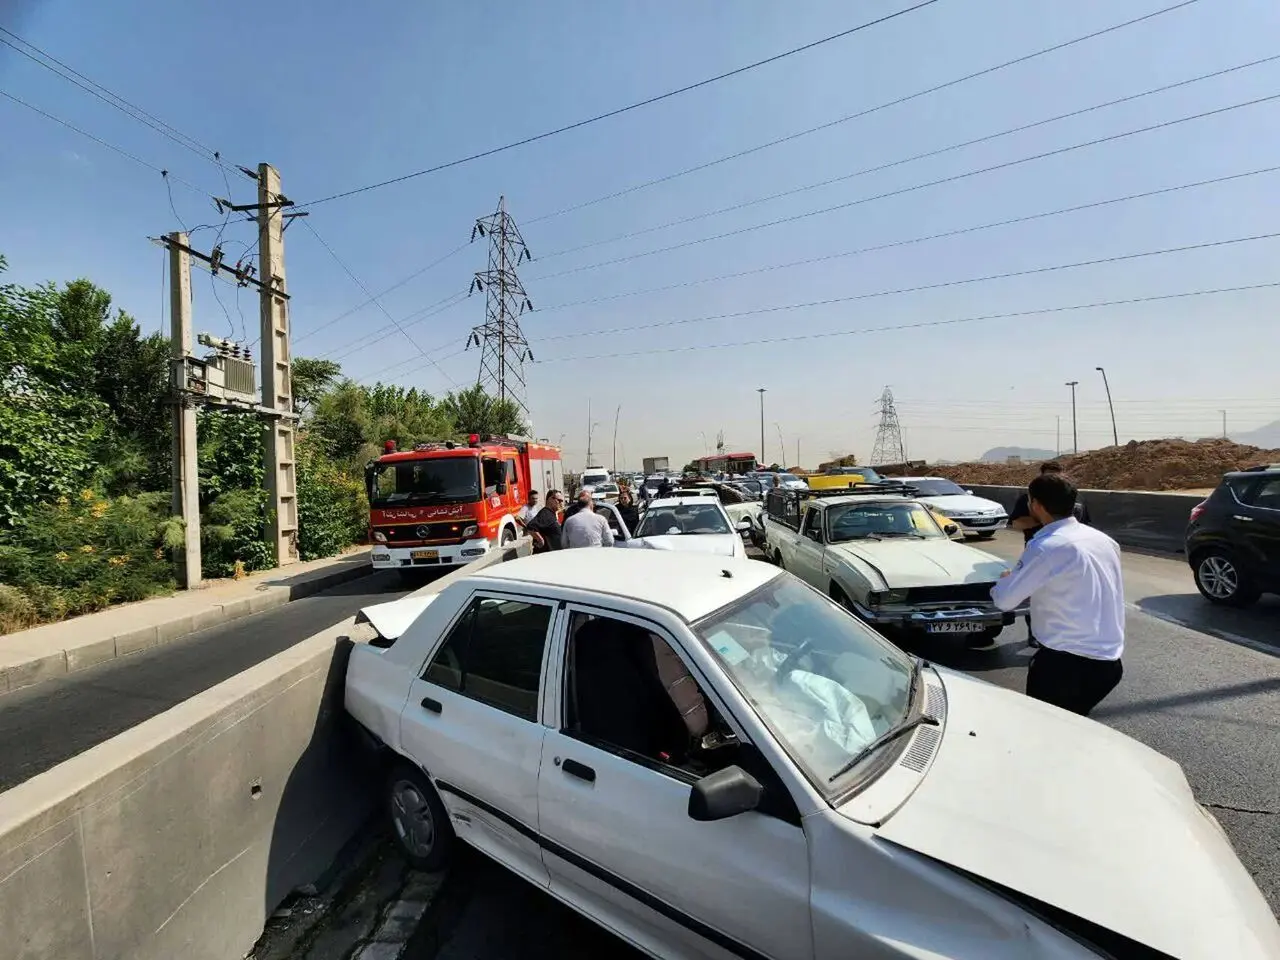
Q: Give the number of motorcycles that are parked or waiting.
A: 0